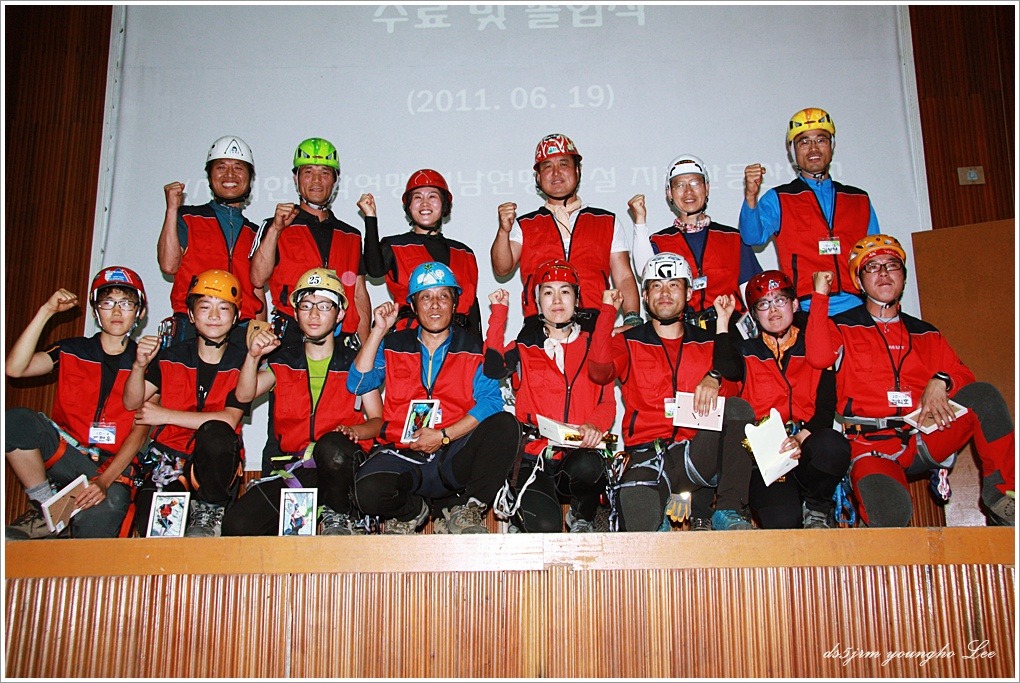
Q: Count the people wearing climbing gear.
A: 14